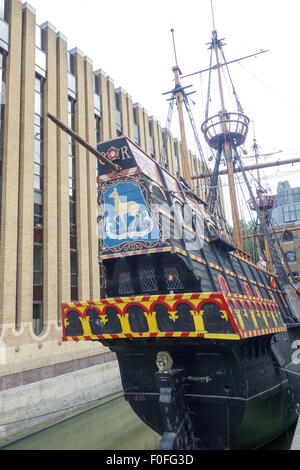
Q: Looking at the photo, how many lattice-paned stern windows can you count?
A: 3